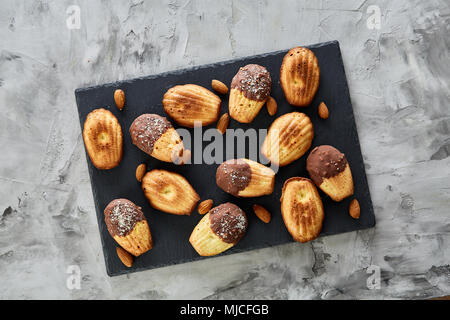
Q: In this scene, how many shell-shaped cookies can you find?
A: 12